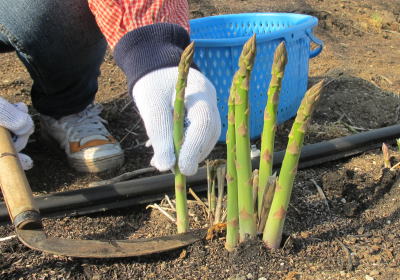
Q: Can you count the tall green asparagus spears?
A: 5